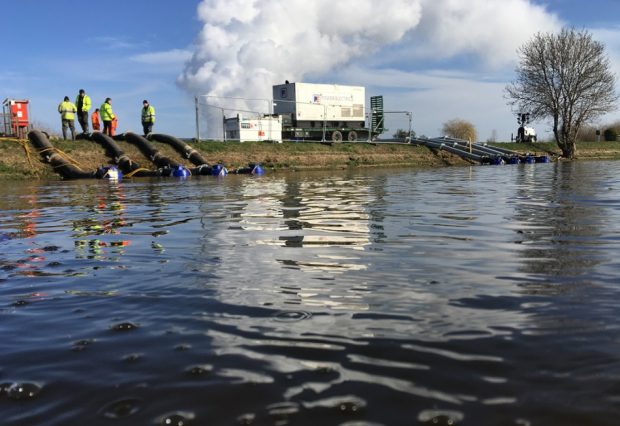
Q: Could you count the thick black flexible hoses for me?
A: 4